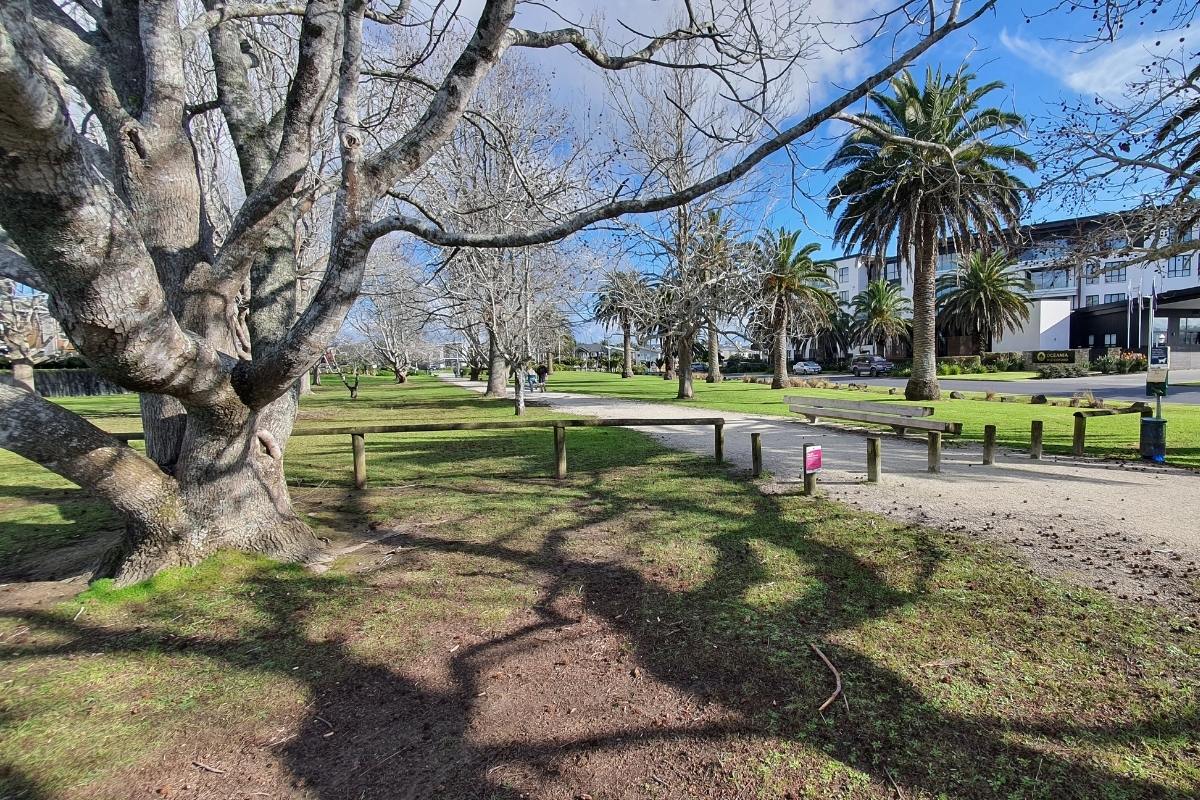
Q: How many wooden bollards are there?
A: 6